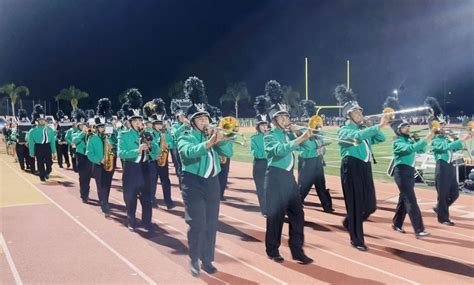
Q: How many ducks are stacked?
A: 0